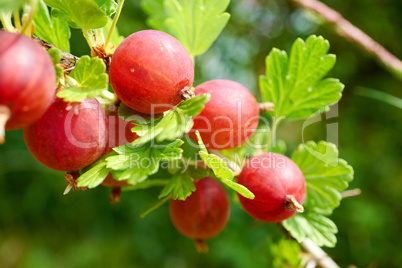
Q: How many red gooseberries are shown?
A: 7